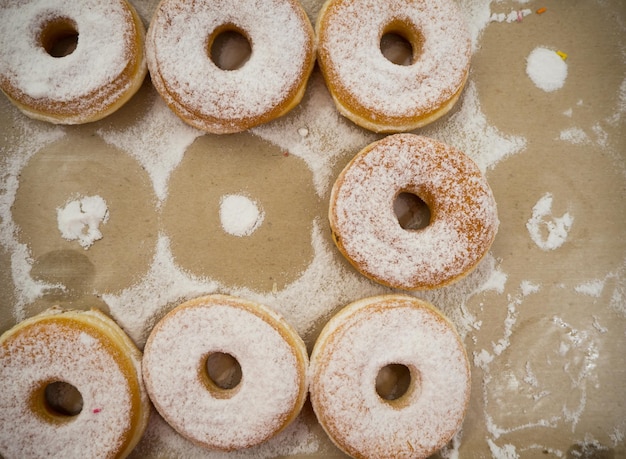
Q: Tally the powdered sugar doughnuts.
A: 7